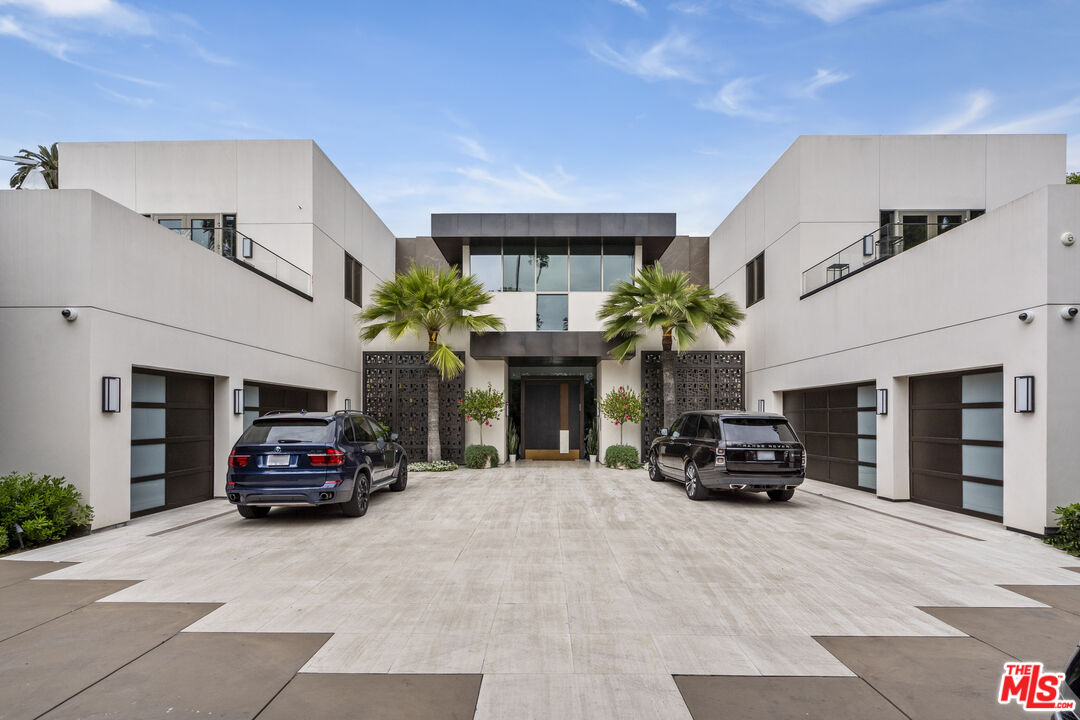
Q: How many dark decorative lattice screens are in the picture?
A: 2